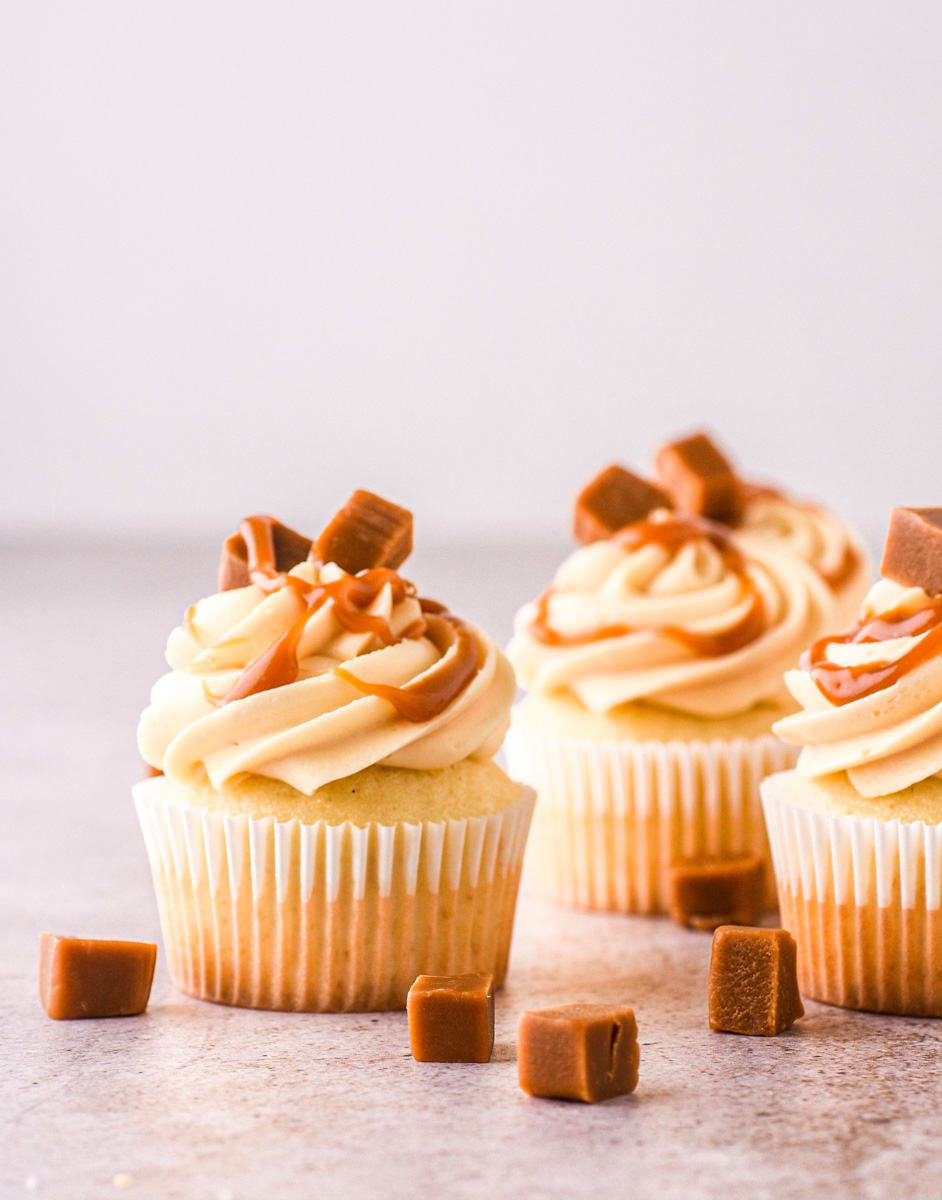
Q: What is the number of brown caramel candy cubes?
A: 10